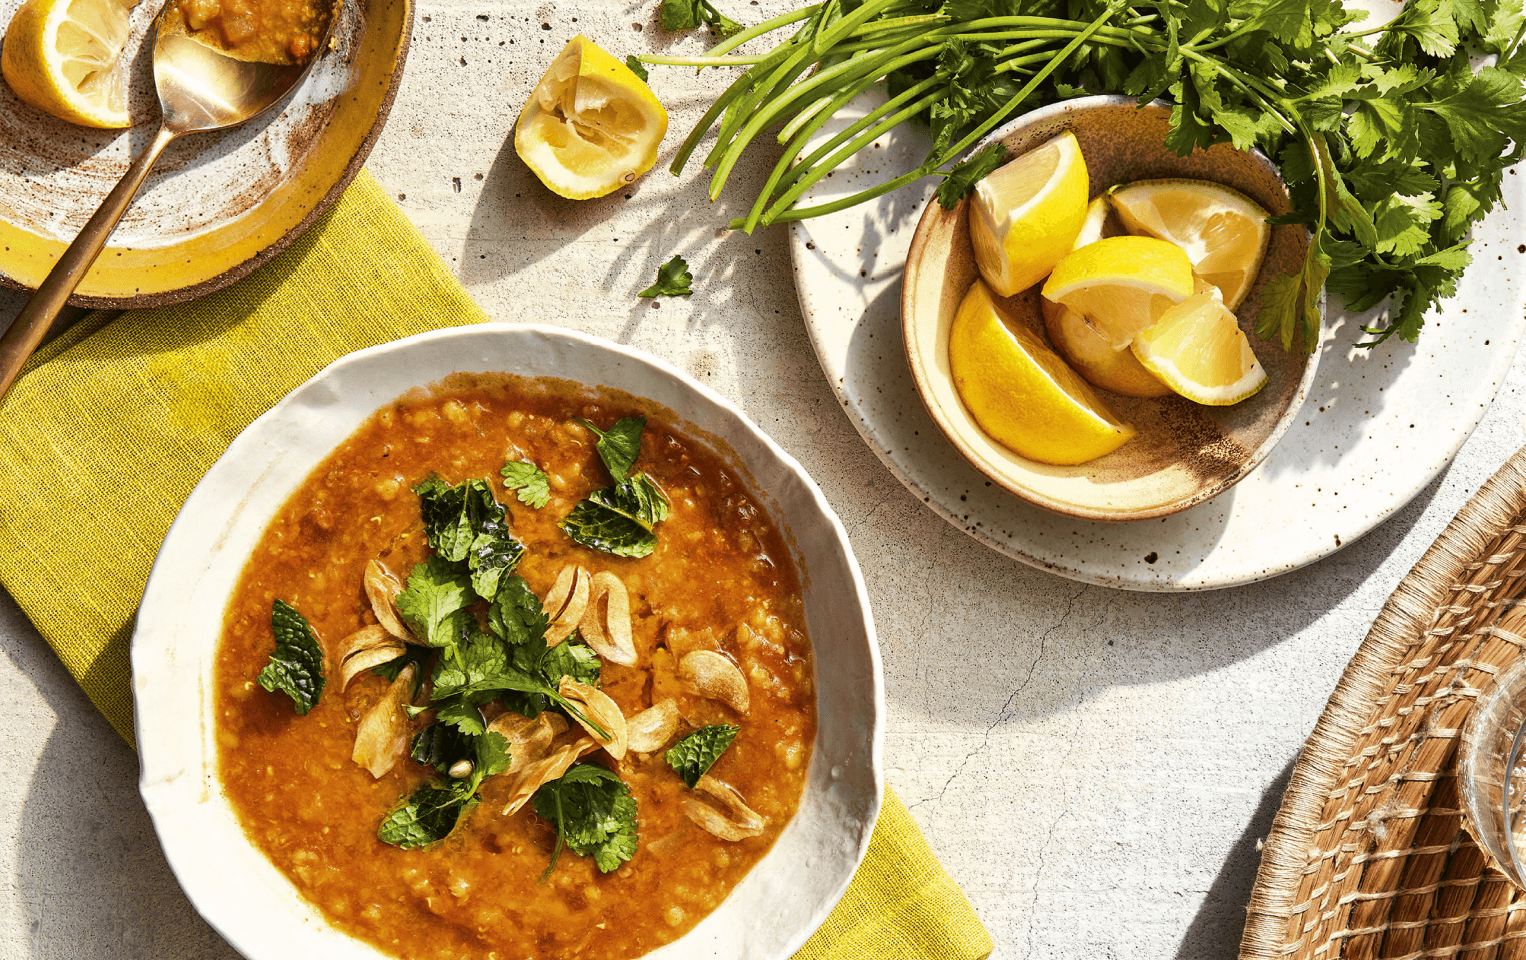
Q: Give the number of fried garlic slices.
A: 11